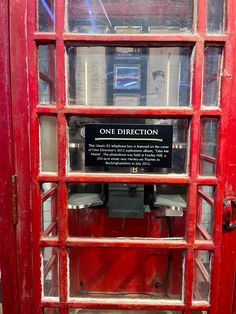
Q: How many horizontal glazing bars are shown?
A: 5